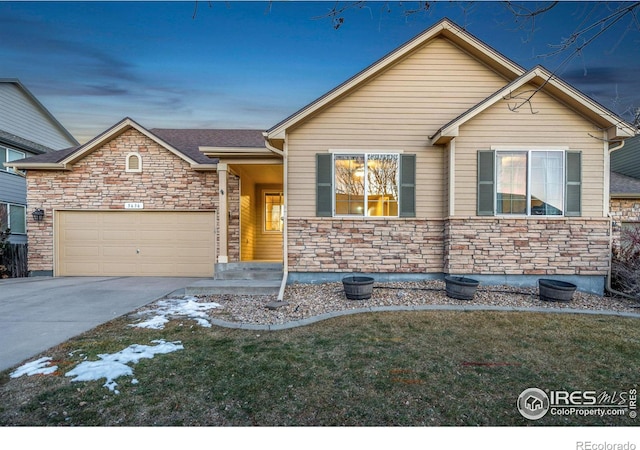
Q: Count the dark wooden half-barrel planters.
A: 3